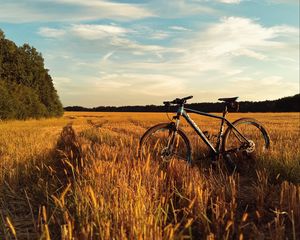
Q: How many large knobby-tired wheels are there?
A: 2